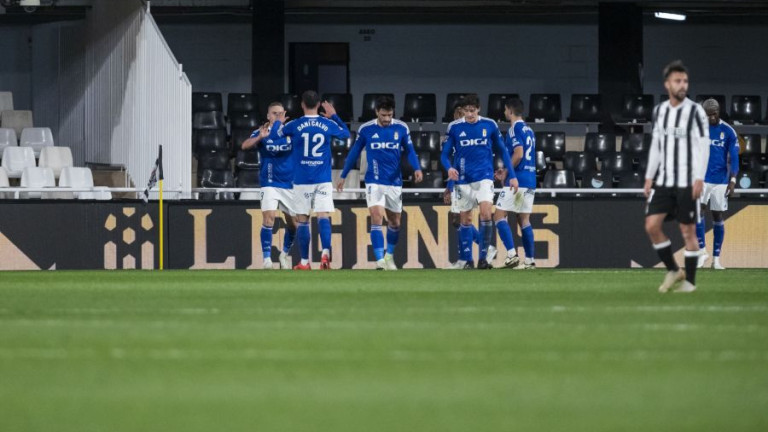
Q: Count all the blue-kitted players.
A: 7